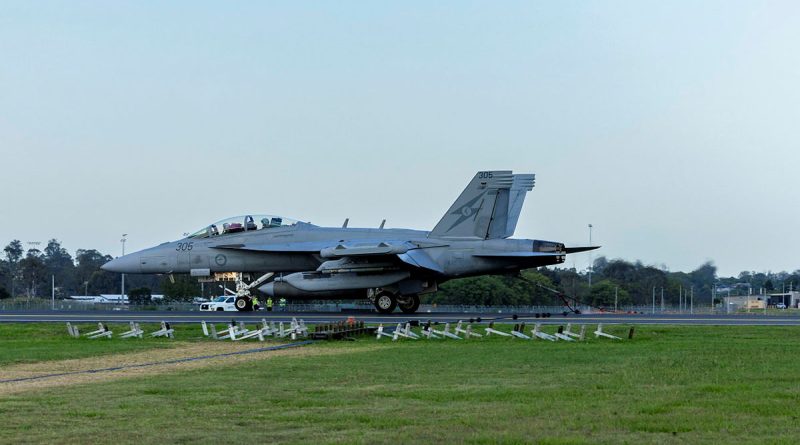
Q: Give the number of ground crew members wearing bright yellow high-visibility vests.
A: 3